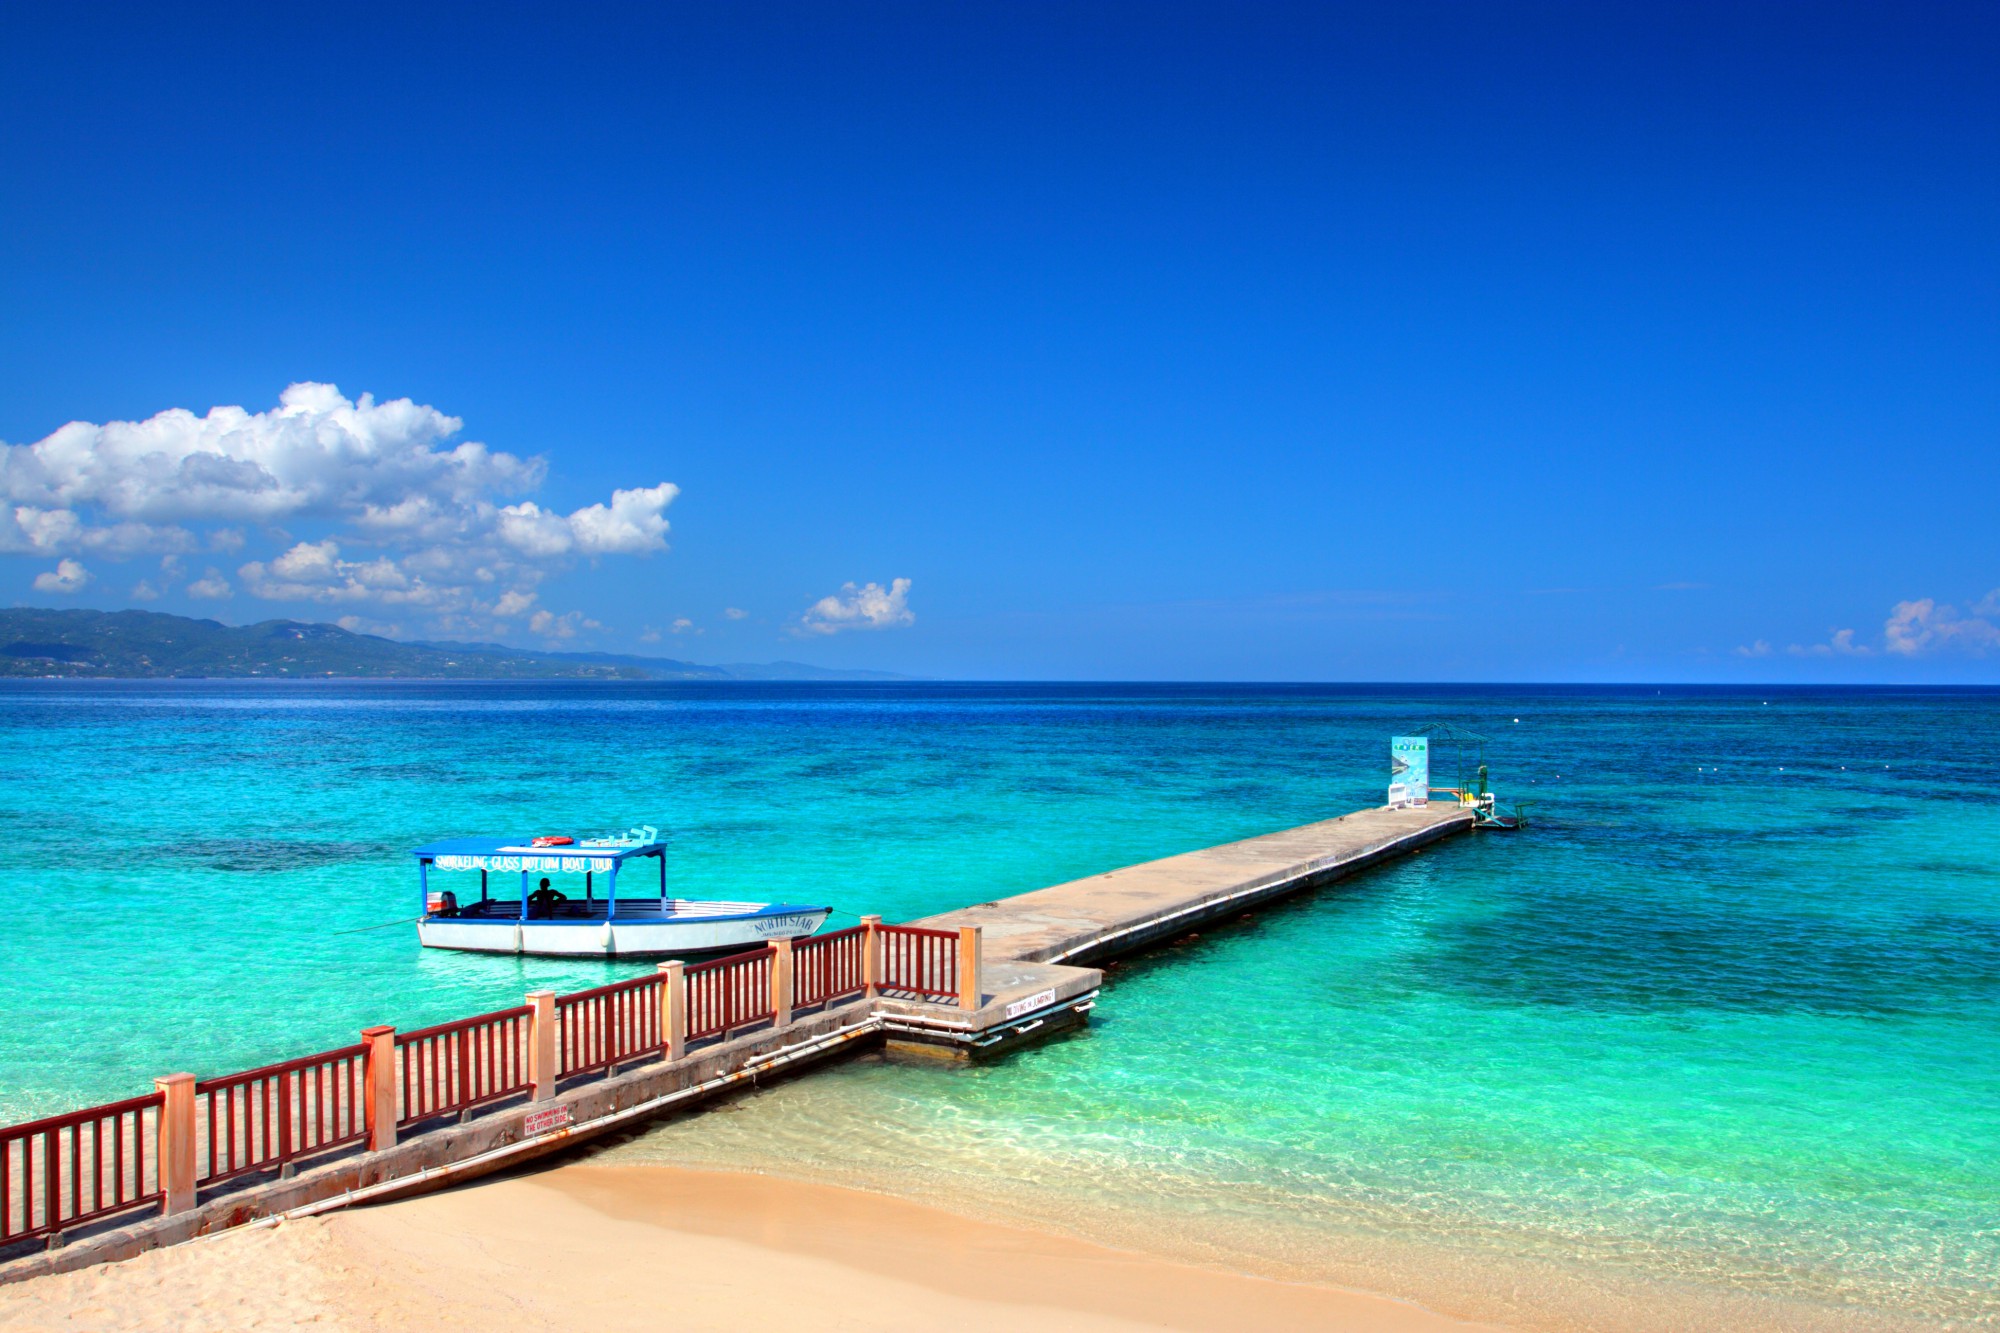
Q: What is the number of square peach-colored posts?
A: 7